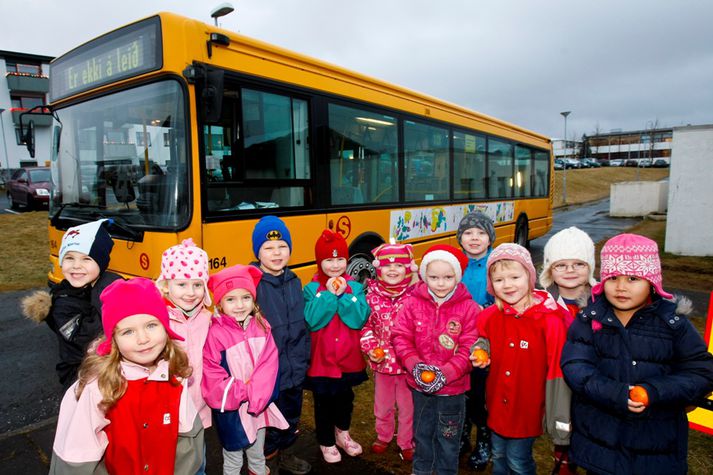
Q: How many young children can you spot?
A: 12